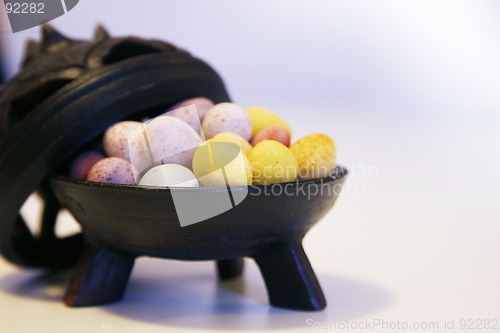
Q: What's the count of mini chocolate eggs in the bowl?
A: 13